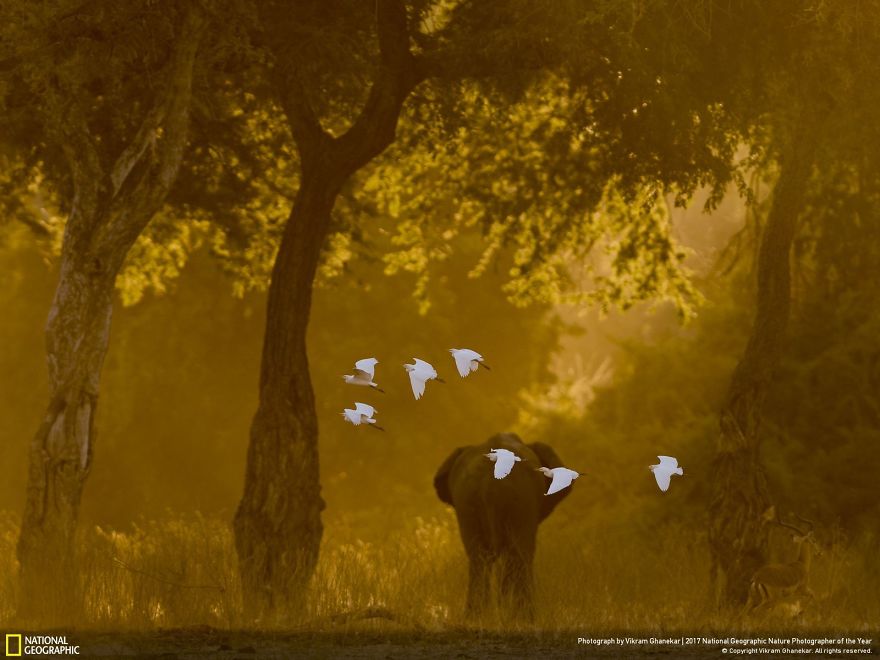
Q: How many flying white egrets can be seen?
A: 7